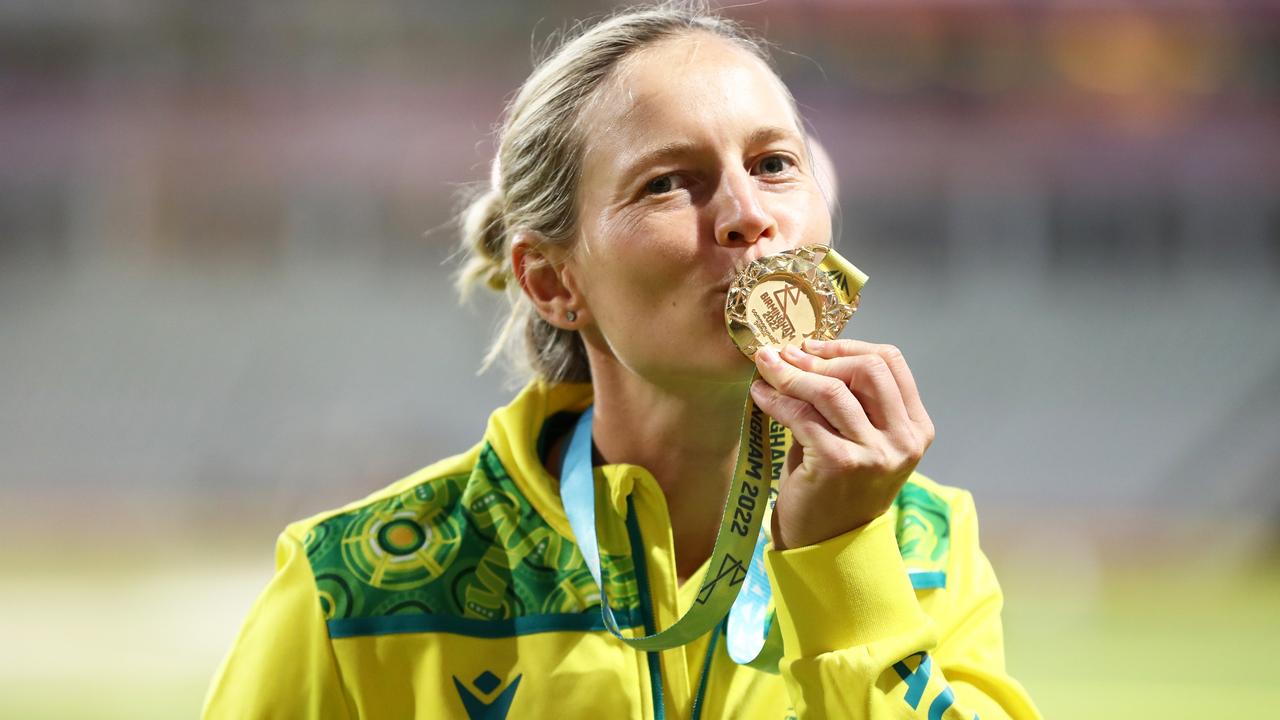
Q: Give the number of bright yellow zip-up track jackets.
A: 1